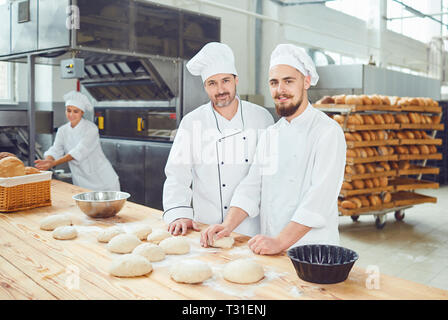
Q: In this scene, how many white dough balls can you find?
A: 12